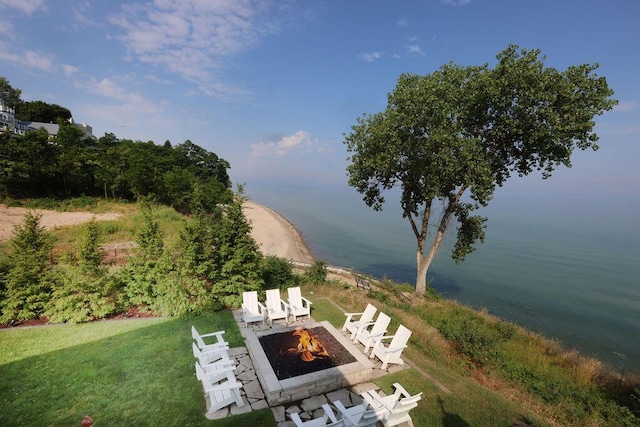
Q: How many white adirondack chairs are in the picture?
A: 12